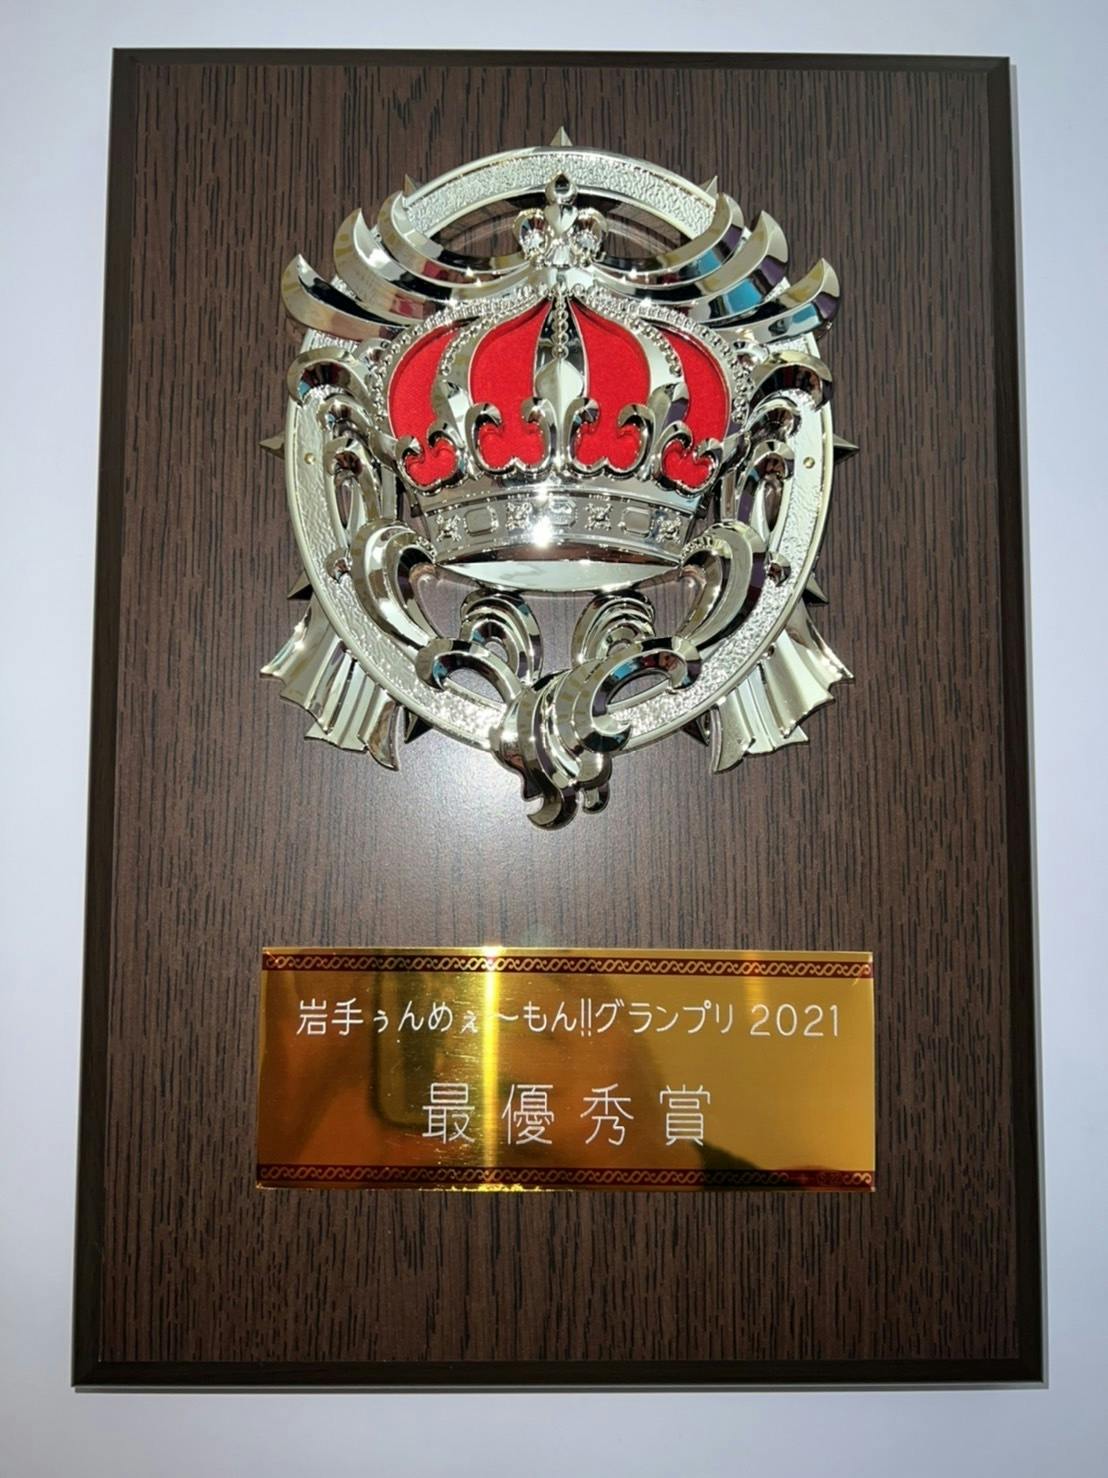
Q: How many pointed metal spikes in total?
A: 9